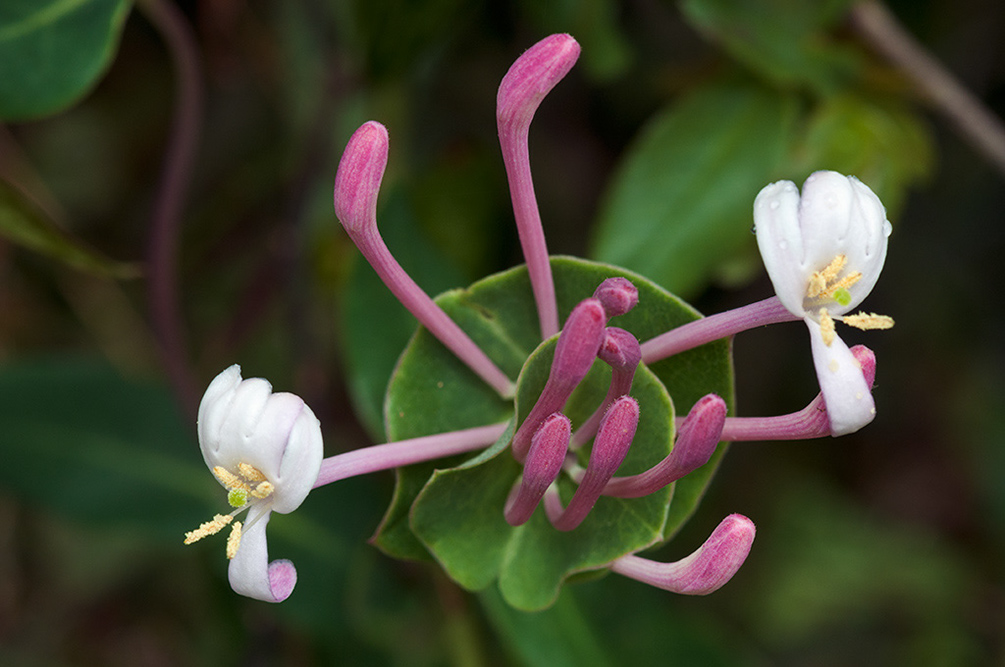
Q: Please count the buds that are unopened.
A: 10